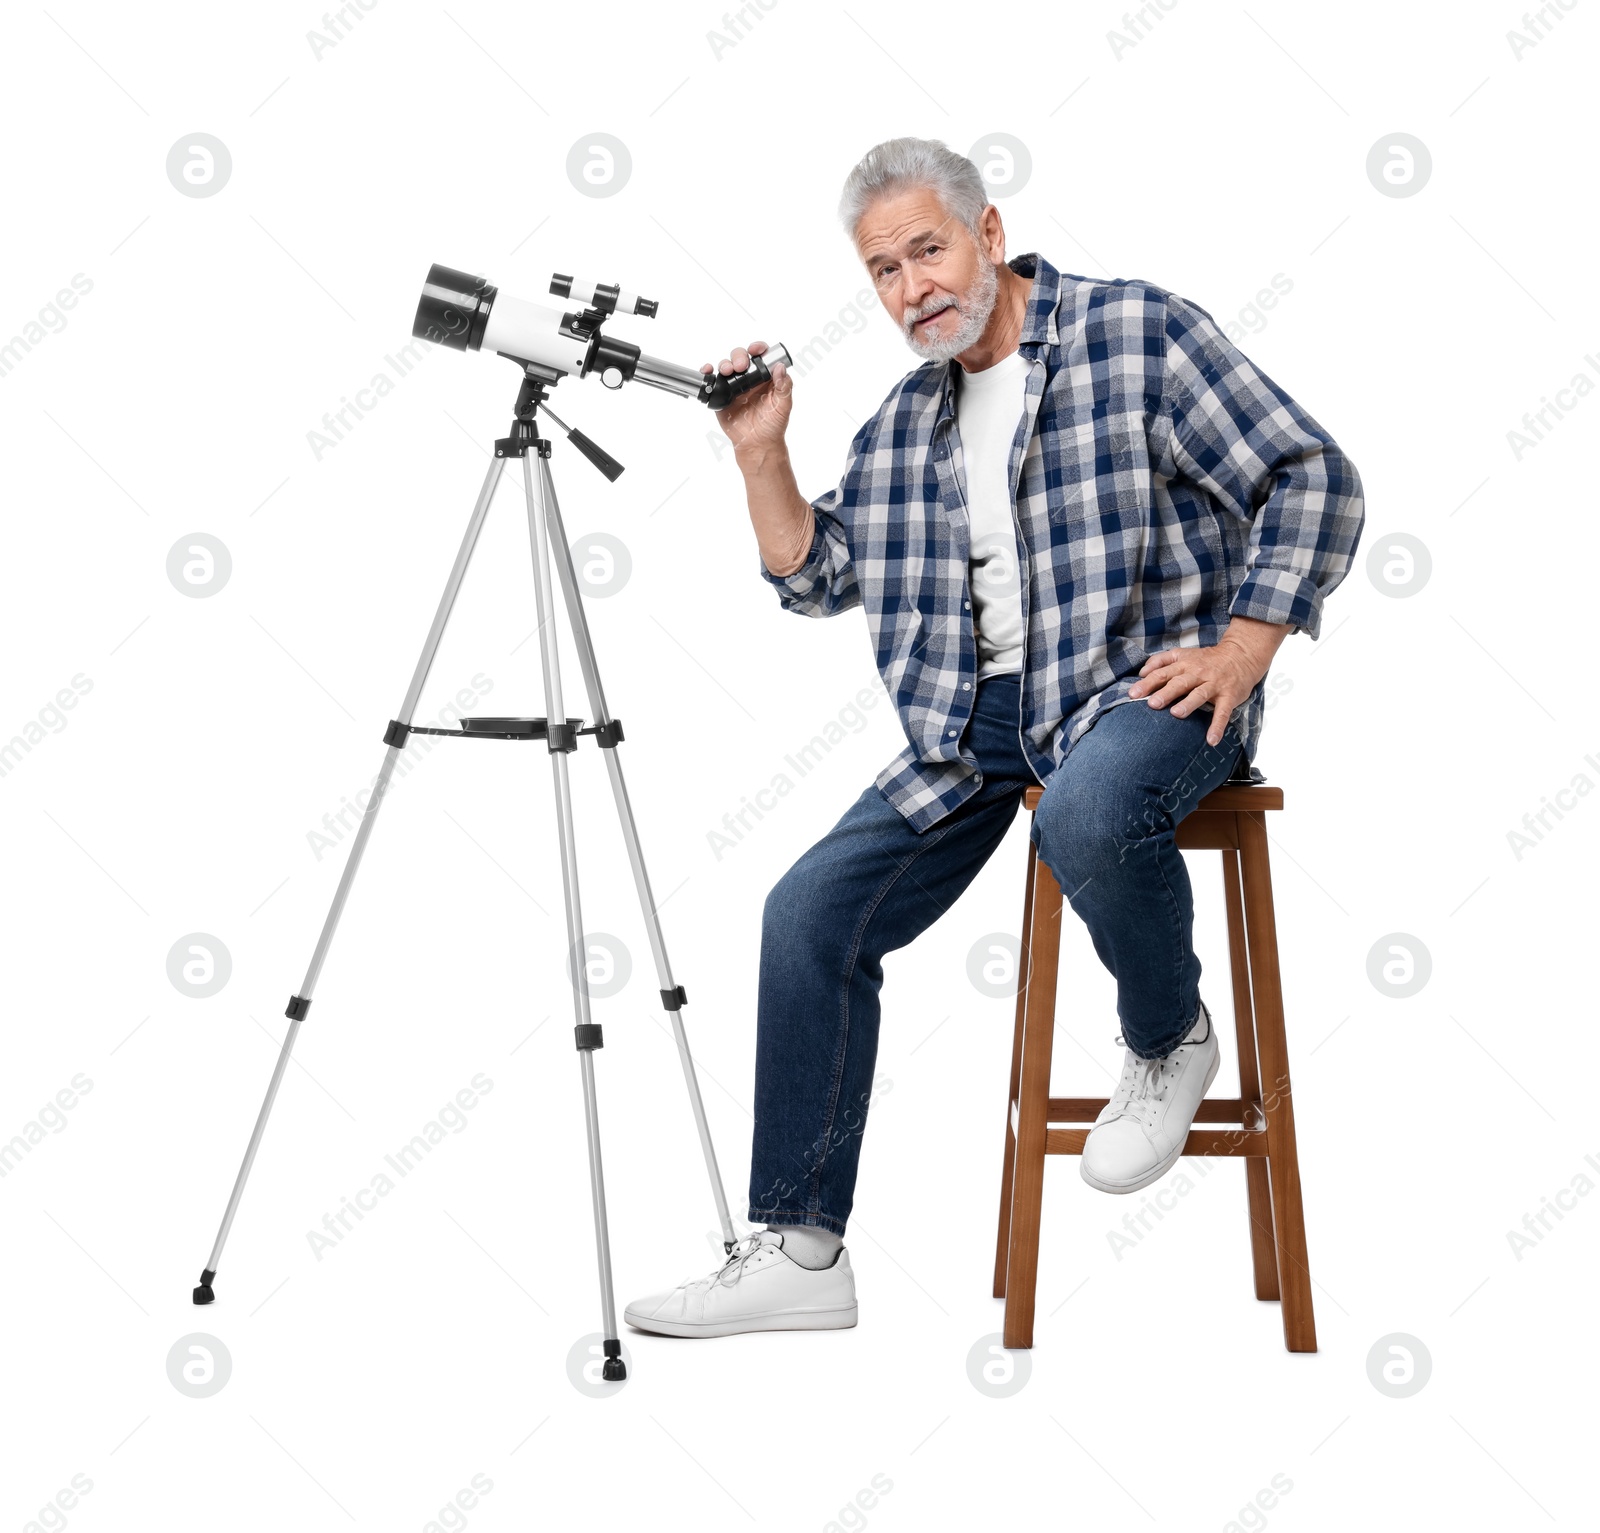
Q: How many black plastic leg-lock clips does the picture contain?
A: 6